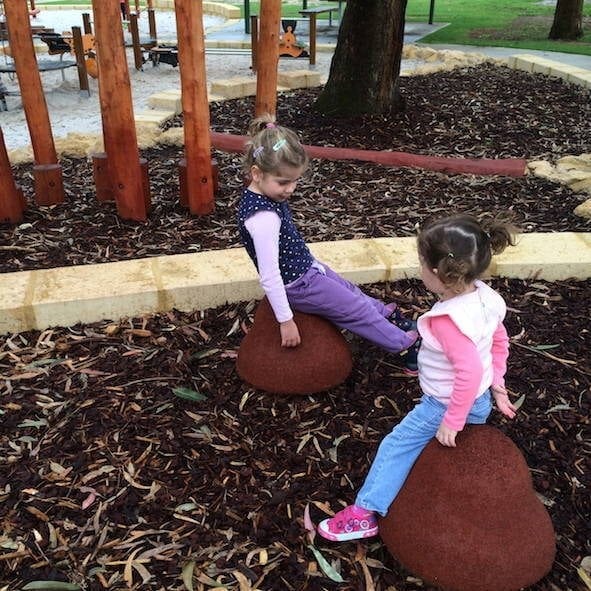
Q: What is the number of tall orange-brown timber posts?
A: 5